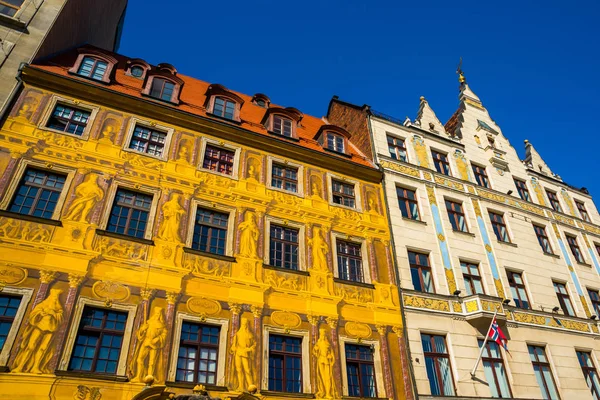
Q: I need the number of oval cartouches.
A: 5